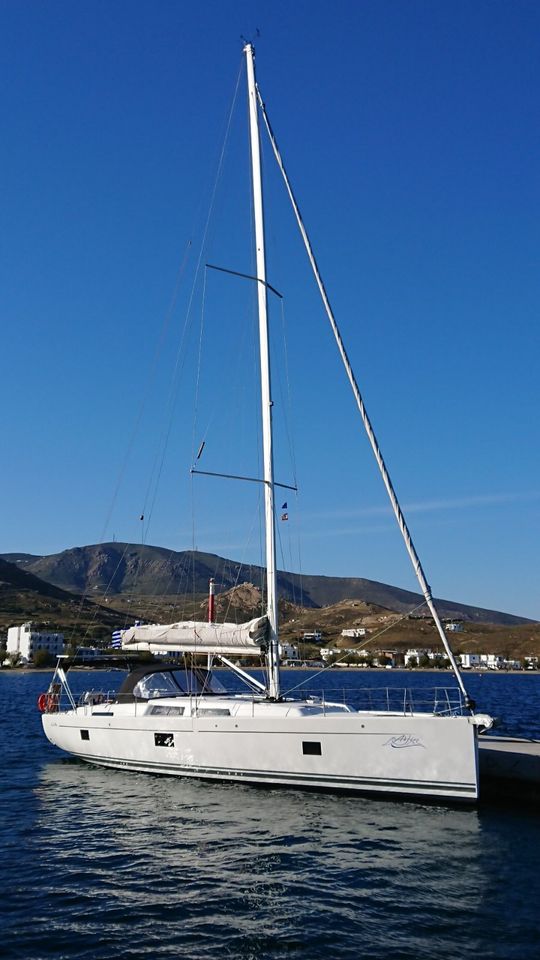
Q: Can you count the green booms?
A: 0